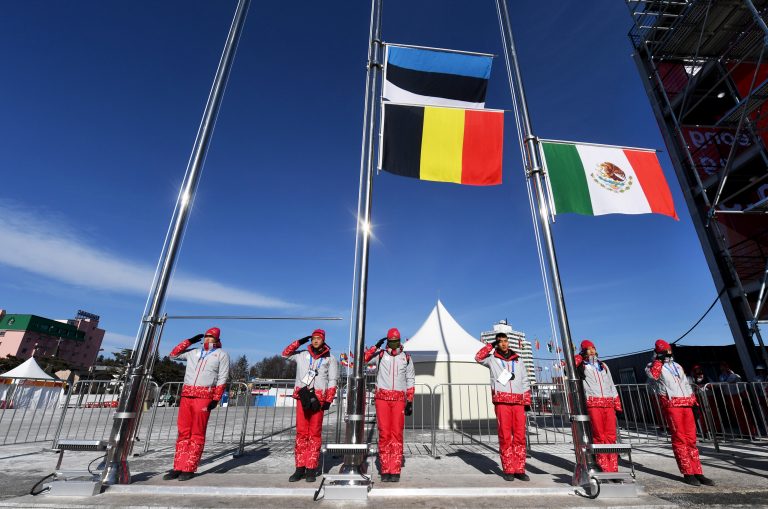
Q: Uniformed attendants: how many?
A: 6